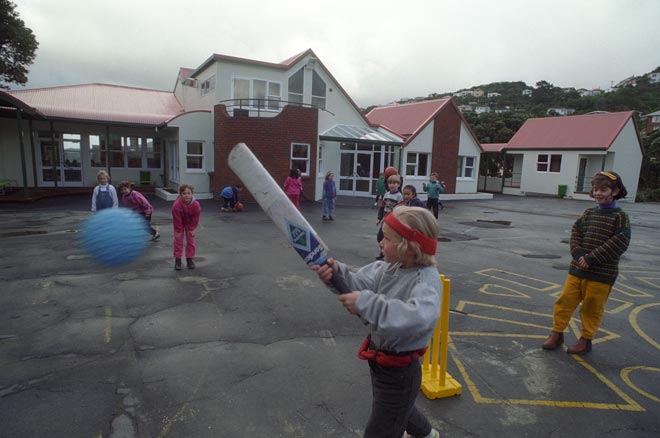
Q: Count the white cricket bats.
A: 1